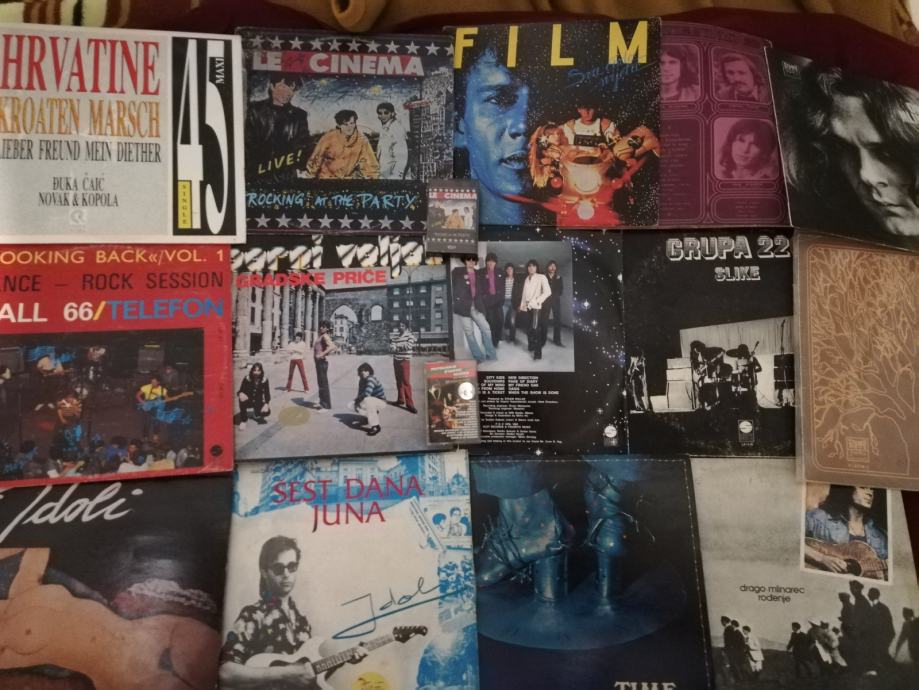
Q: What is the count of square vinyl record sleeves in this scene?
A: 14